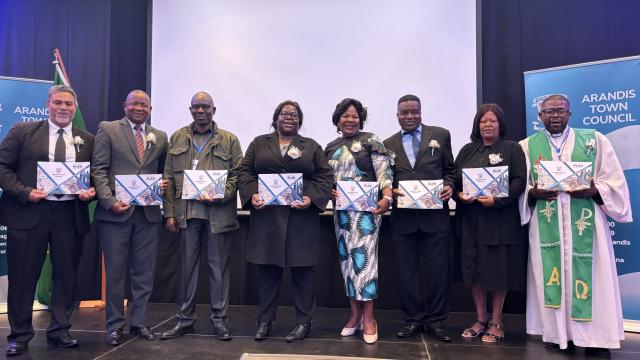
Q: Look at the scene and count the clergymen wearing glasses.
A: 1